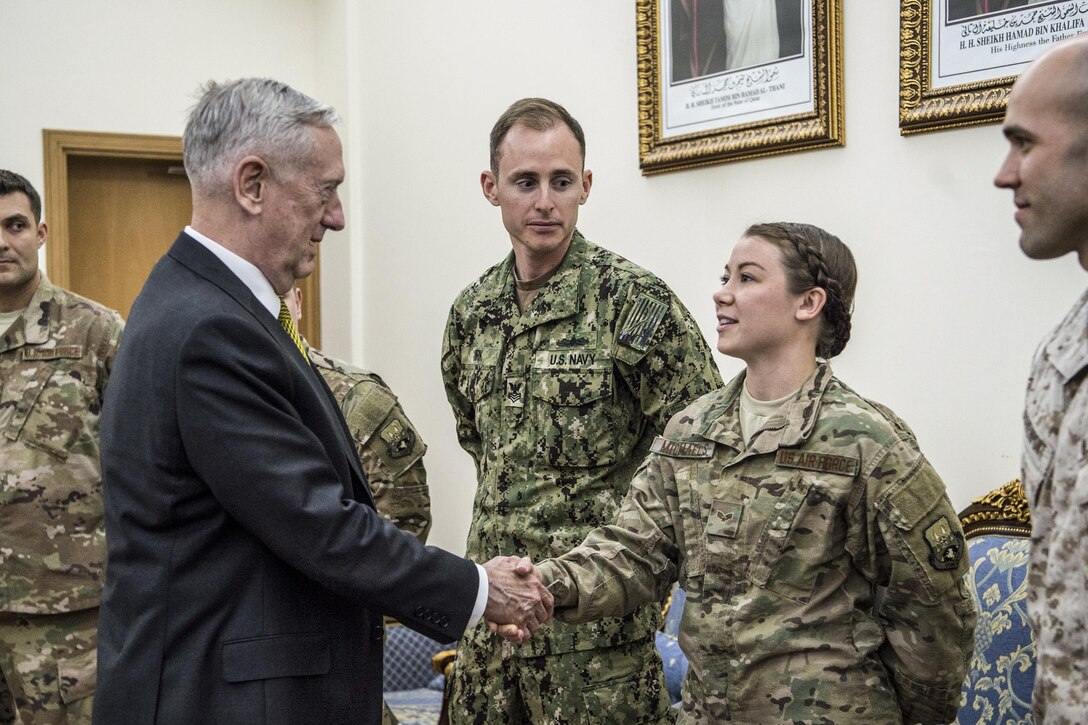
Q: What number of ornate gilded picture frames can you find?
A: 2